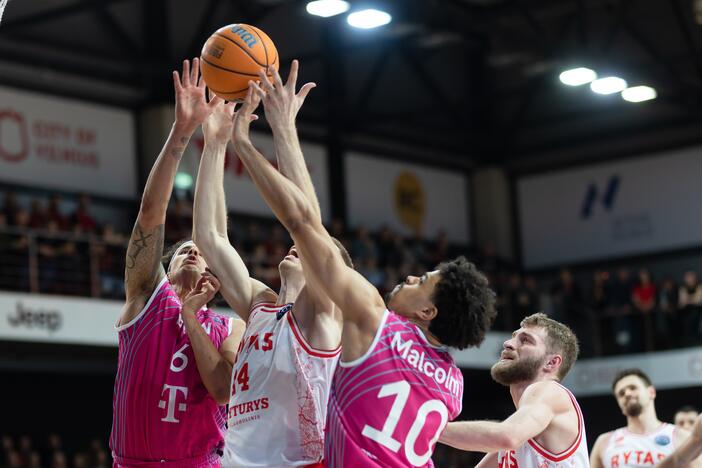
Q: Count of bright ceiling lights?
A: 5